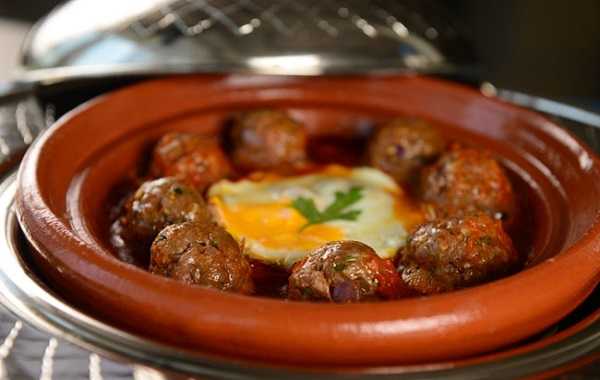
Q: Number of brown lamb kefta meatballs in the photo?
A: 8